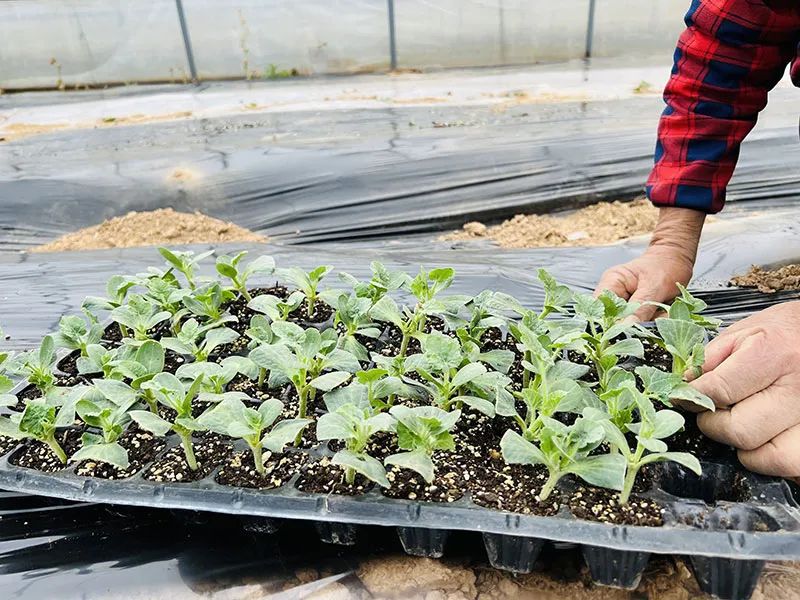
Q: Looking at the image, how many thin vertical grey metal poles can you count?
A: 3